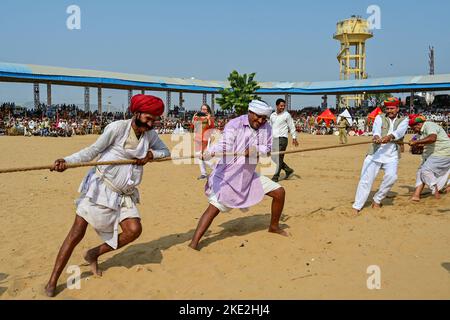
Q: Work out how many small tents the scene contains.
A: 3